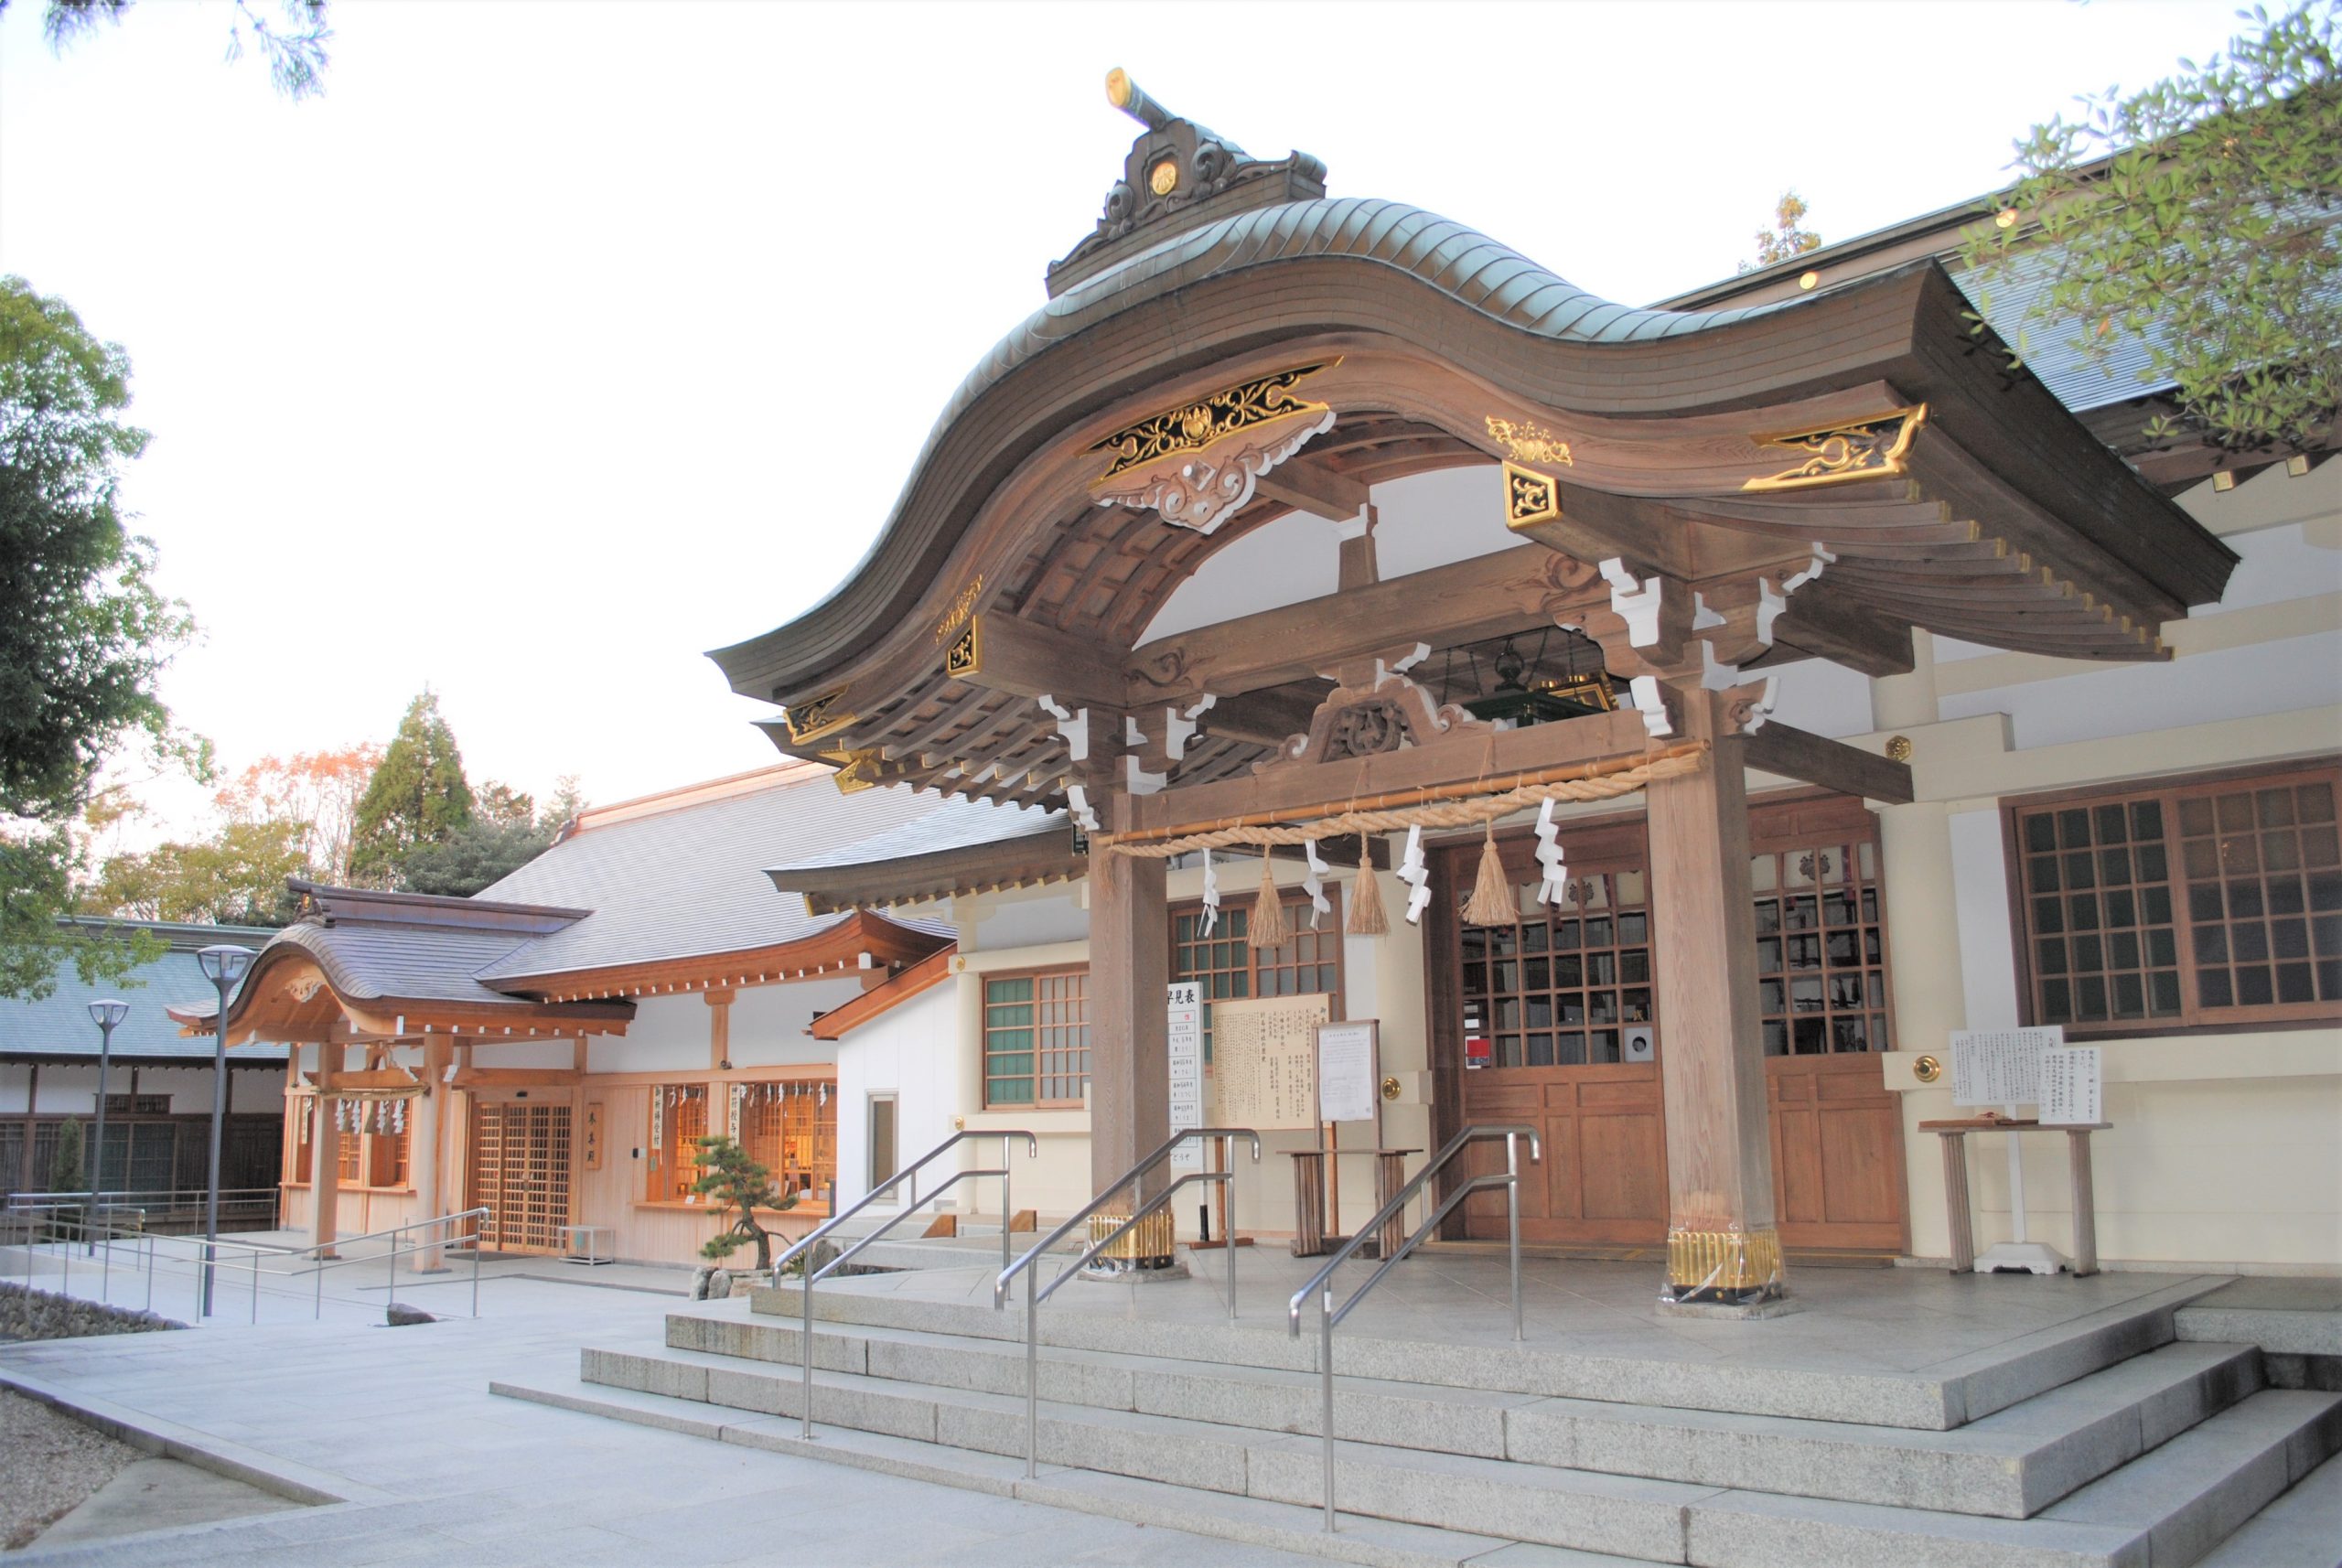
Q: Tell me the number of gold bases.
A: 2